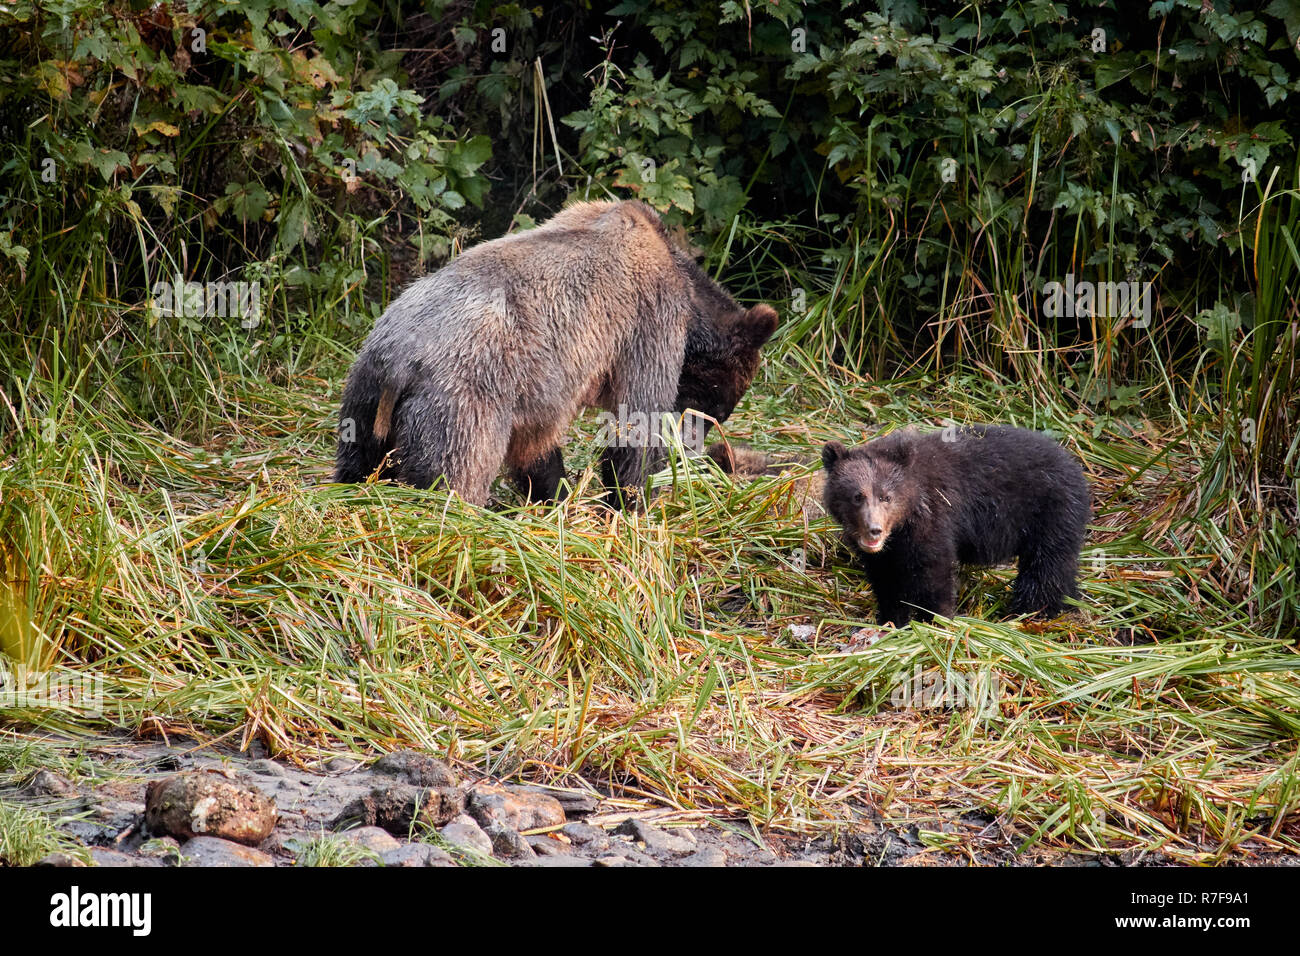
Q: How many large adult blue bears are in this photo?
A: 0